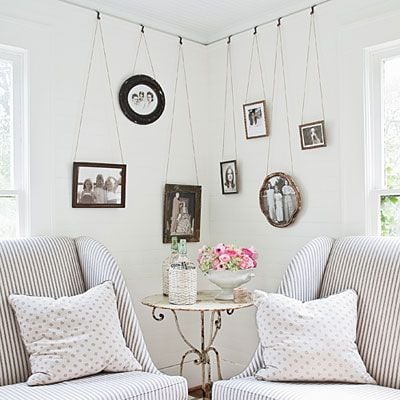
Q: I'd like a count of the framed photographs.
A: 7